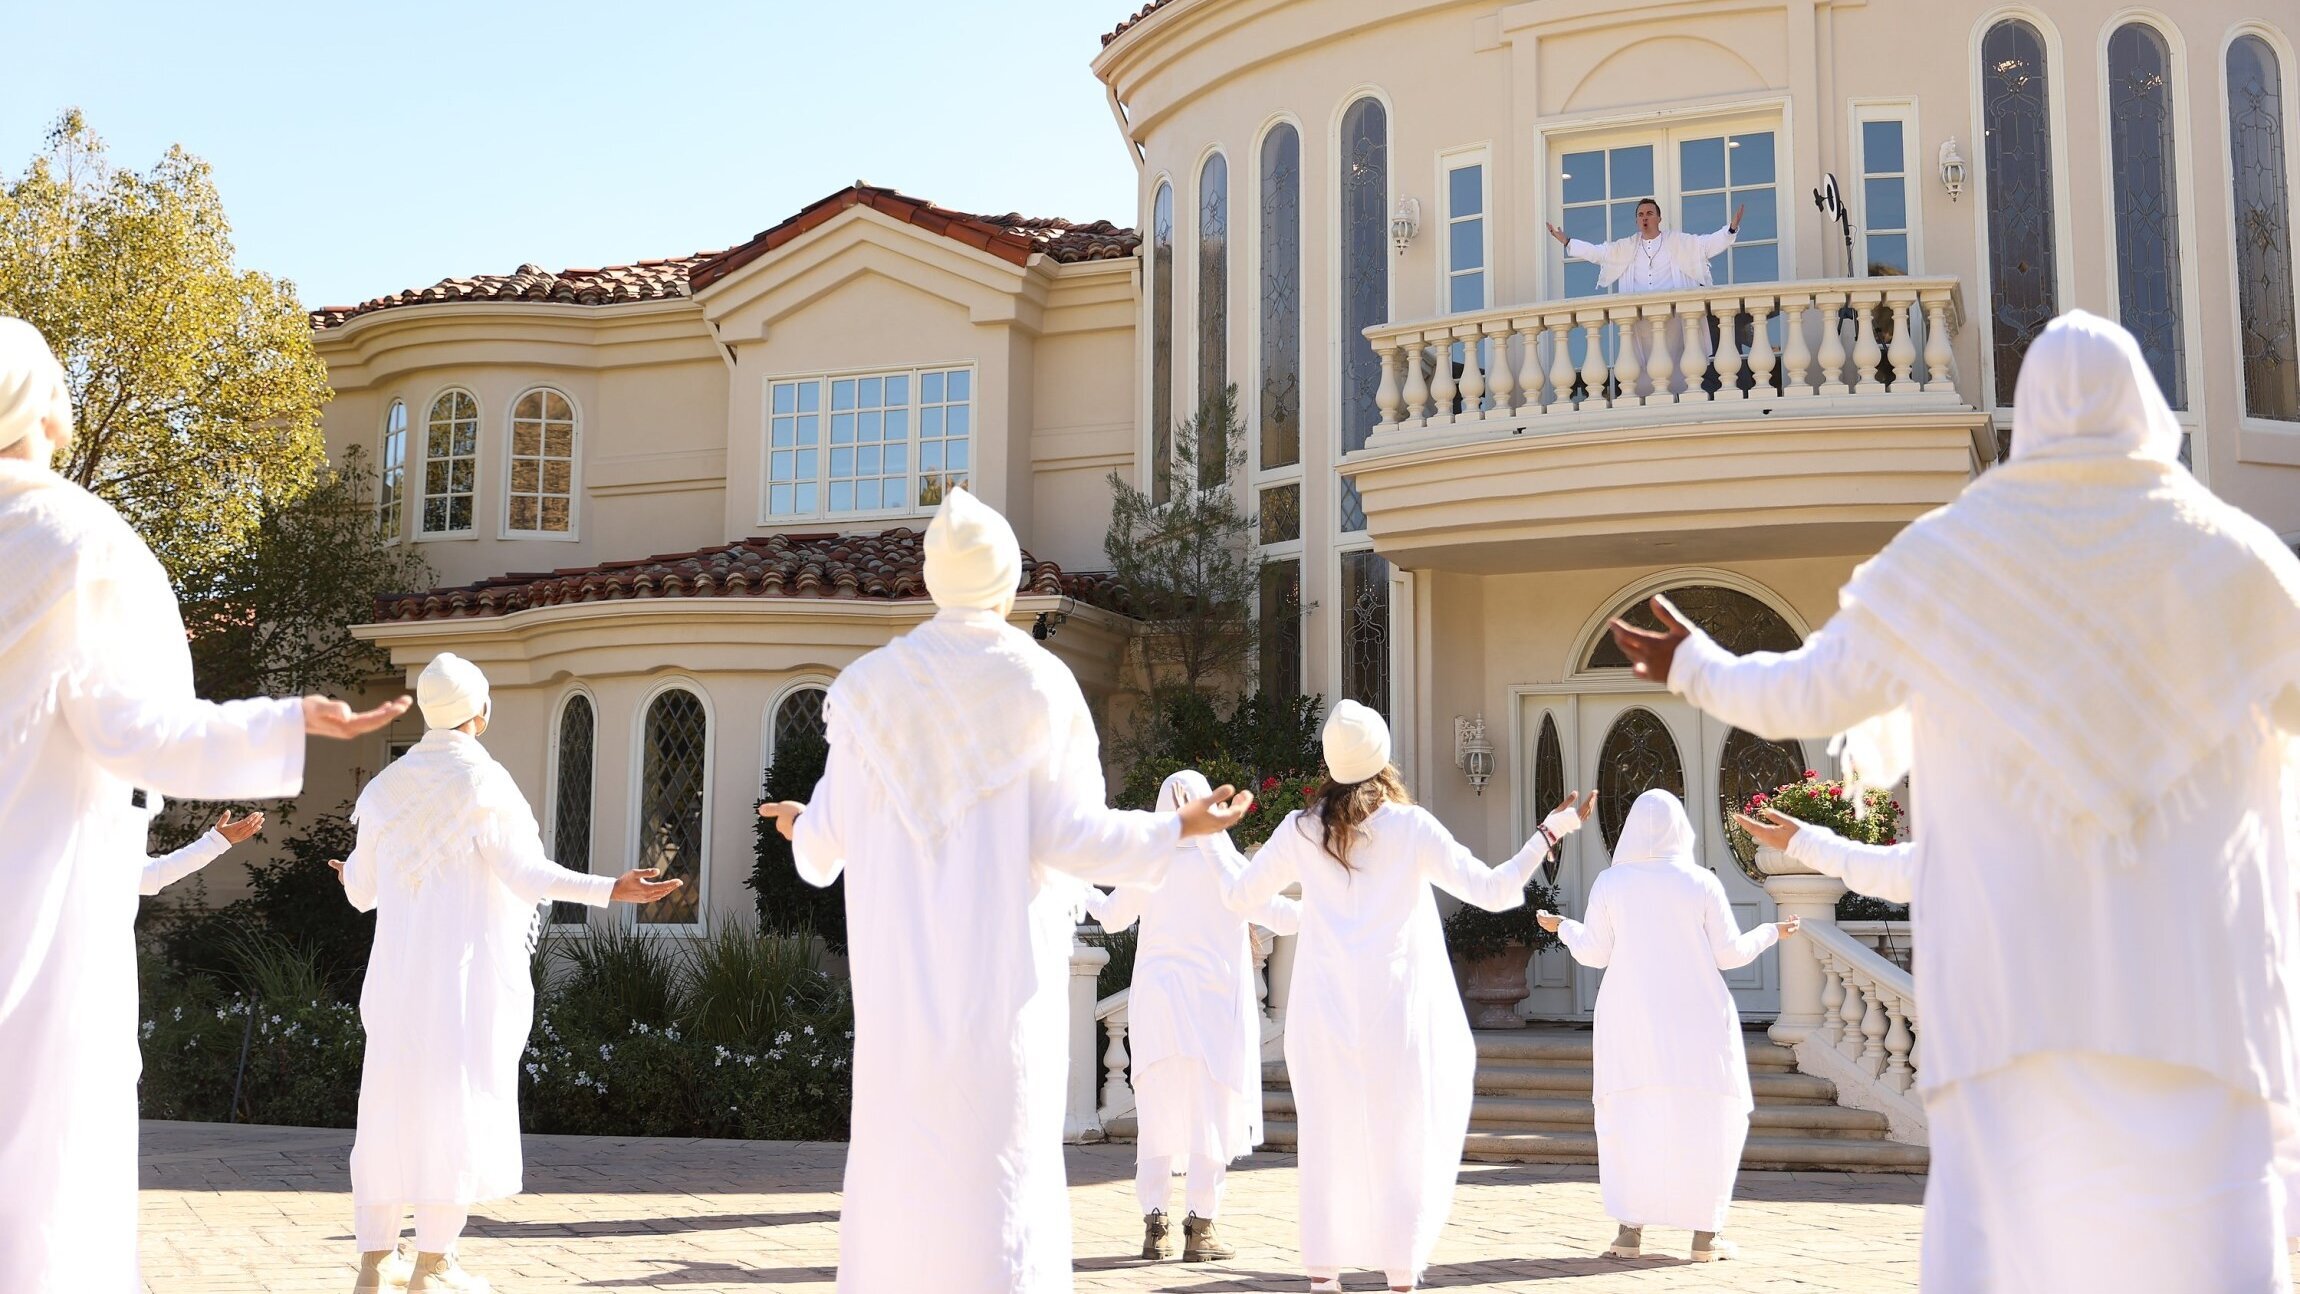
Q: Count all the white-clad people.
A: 10